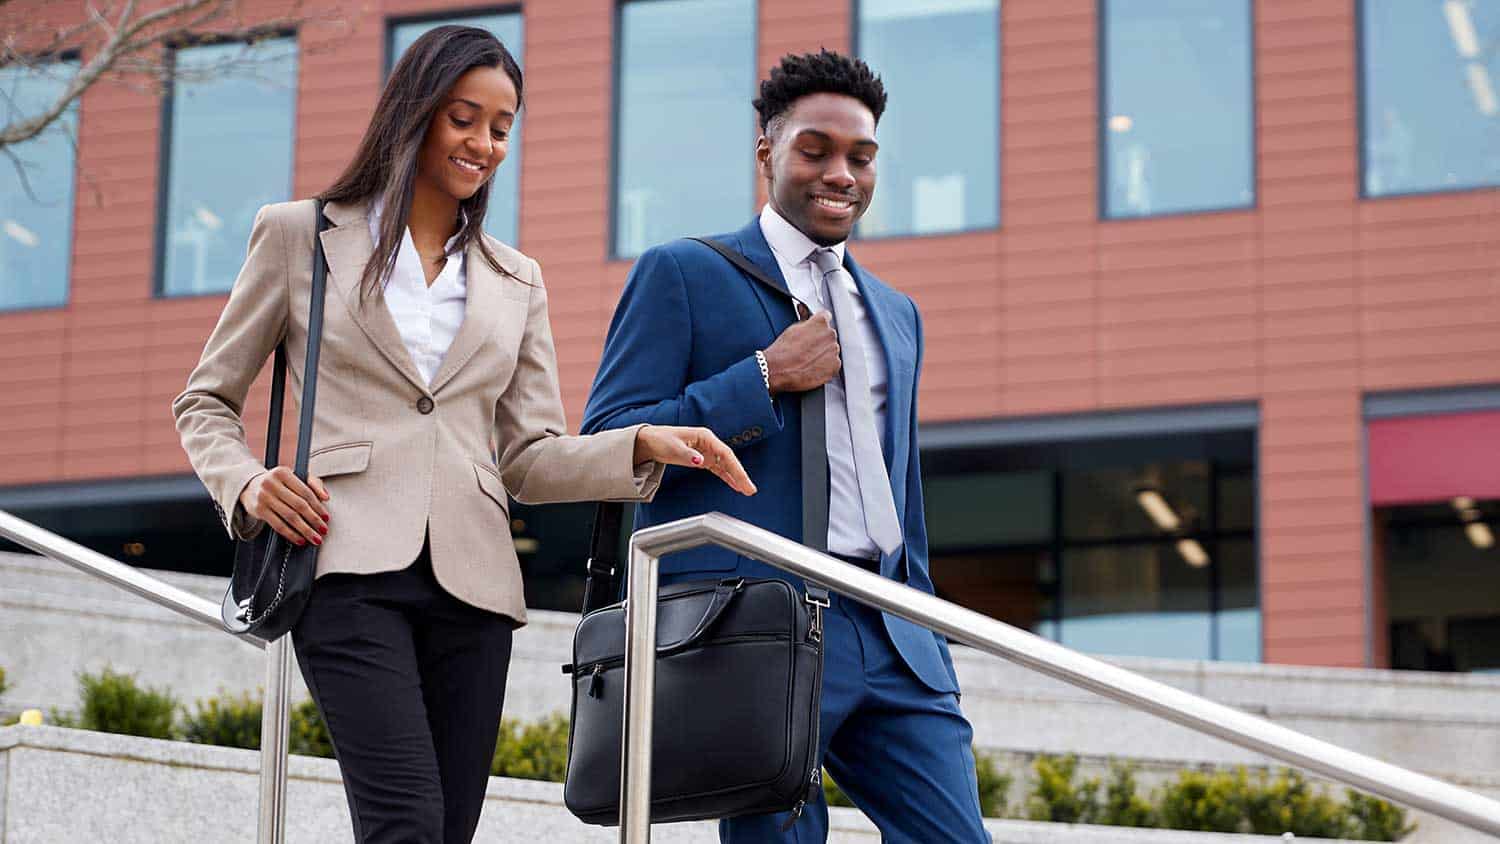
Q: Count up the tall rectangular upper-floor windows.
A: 7